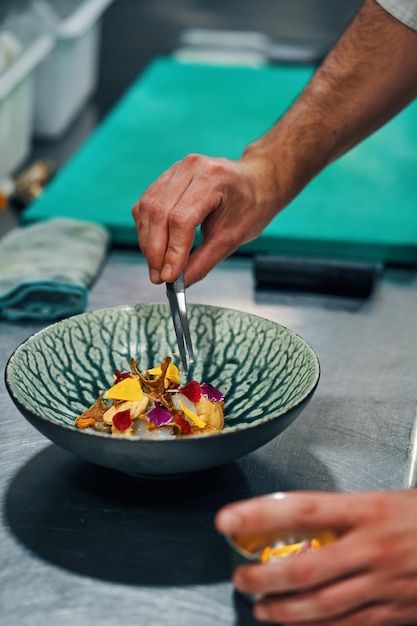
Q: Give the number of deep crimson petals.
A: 4